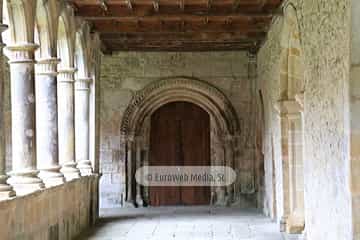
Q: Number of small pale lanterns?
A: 0